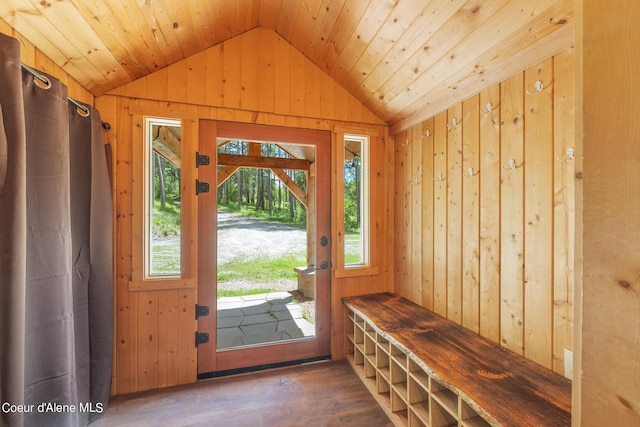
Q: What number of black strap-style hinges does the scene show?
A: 4